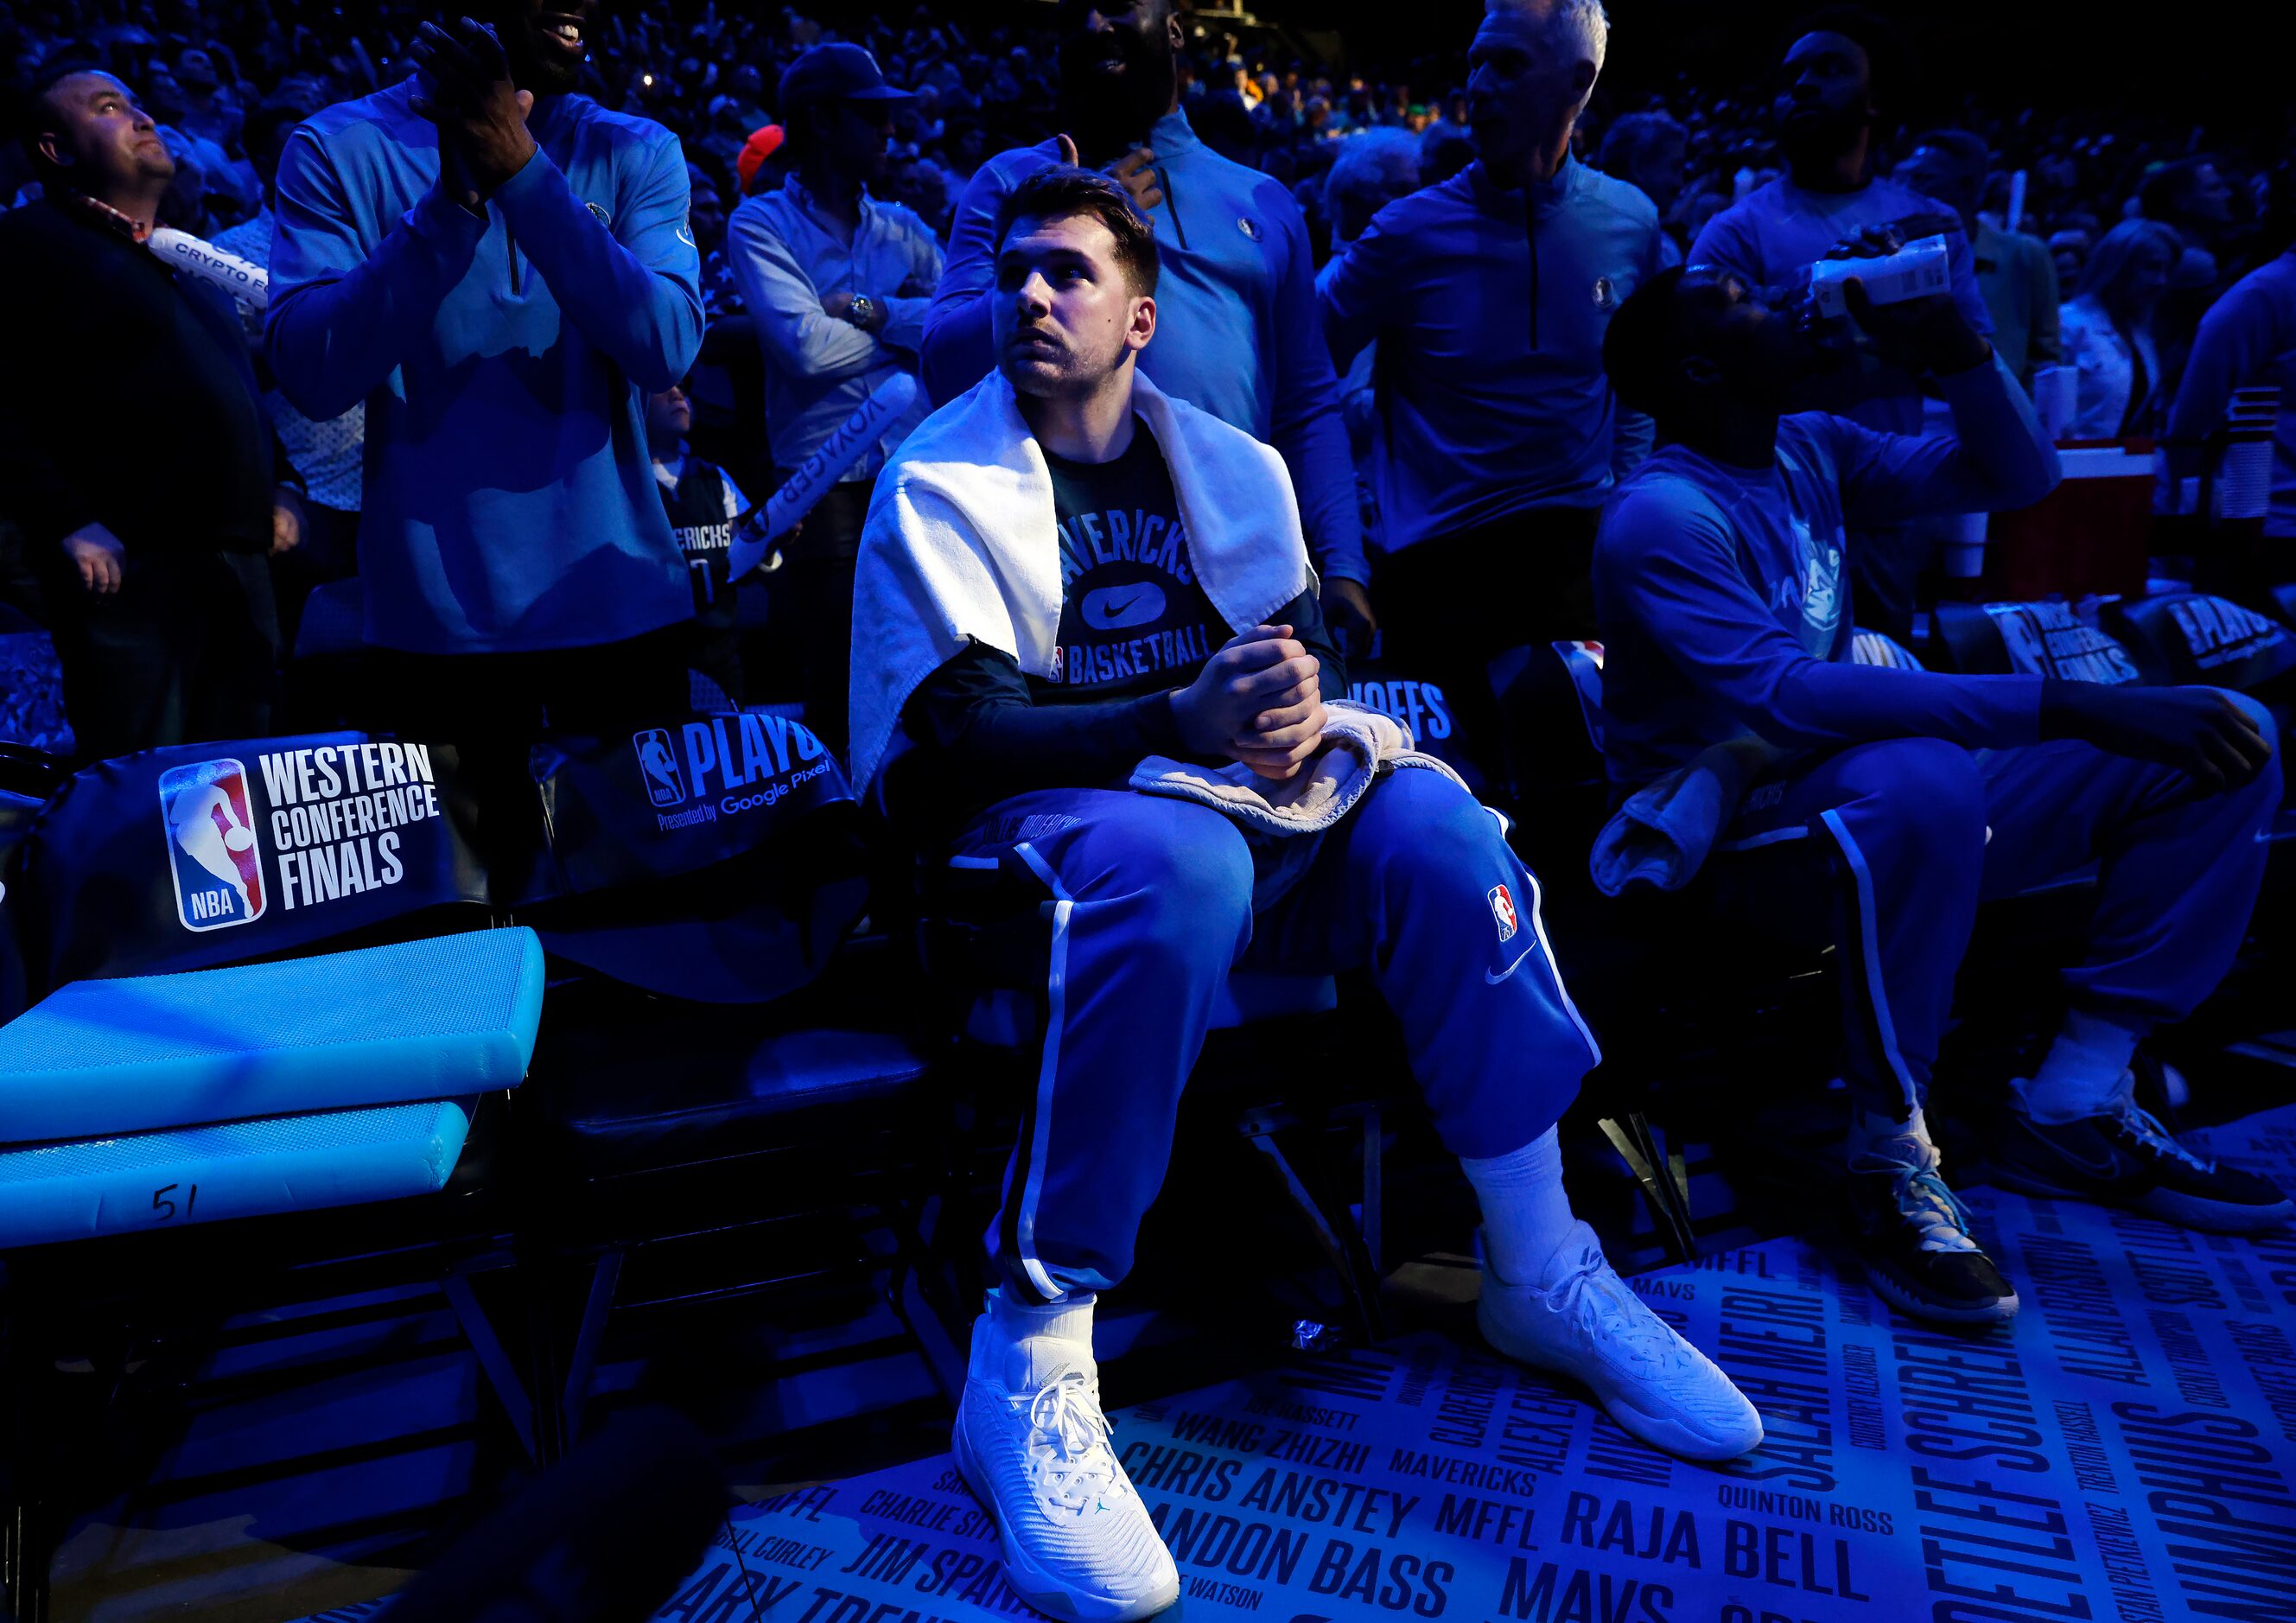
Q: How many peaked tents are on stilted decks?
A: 0